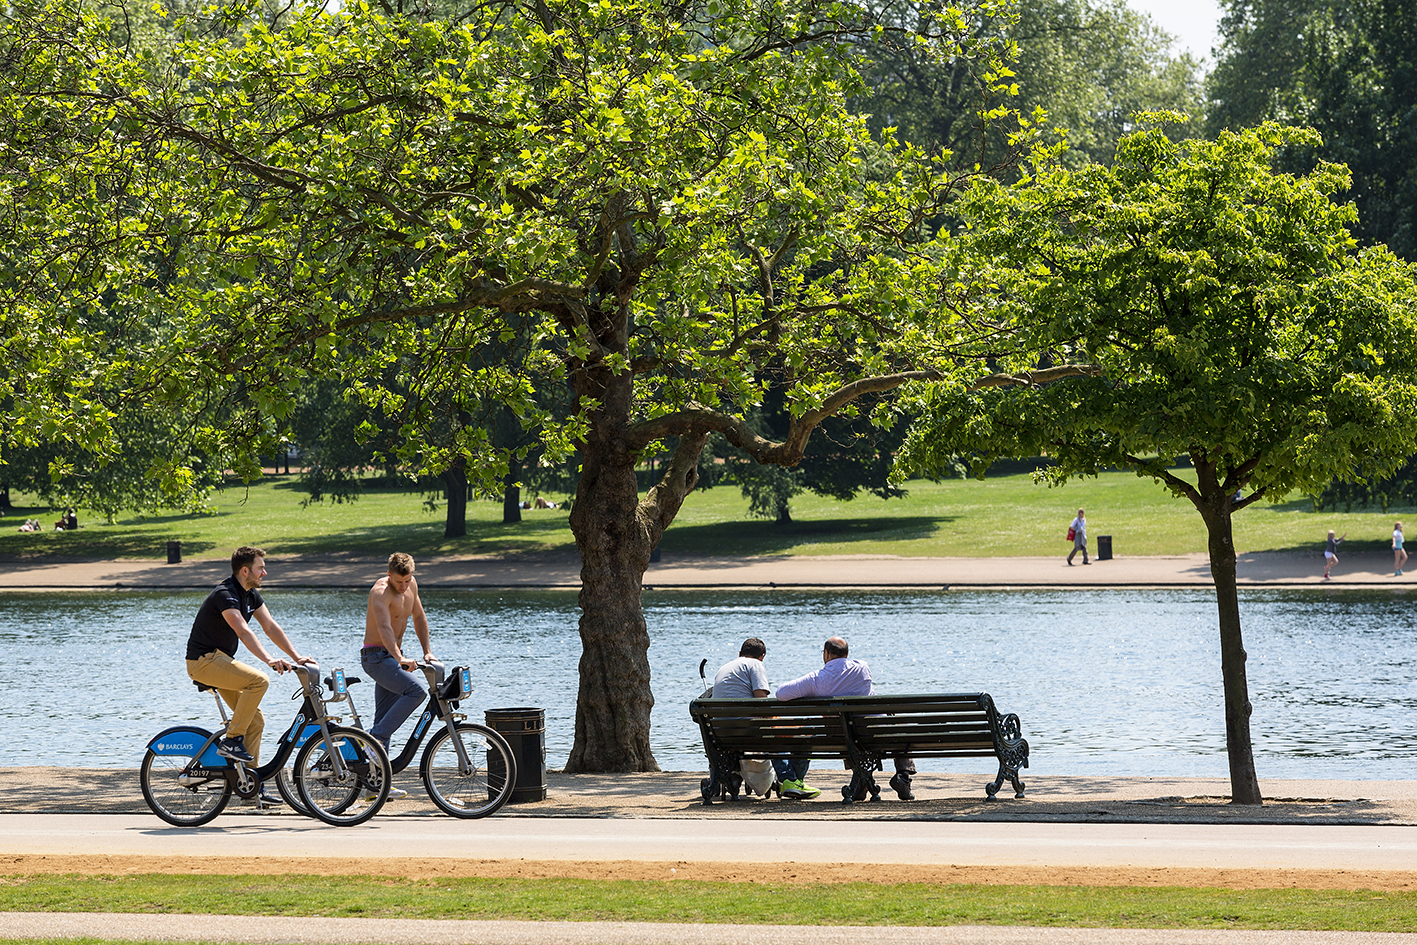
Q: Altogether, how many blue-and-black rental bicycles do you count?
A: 2